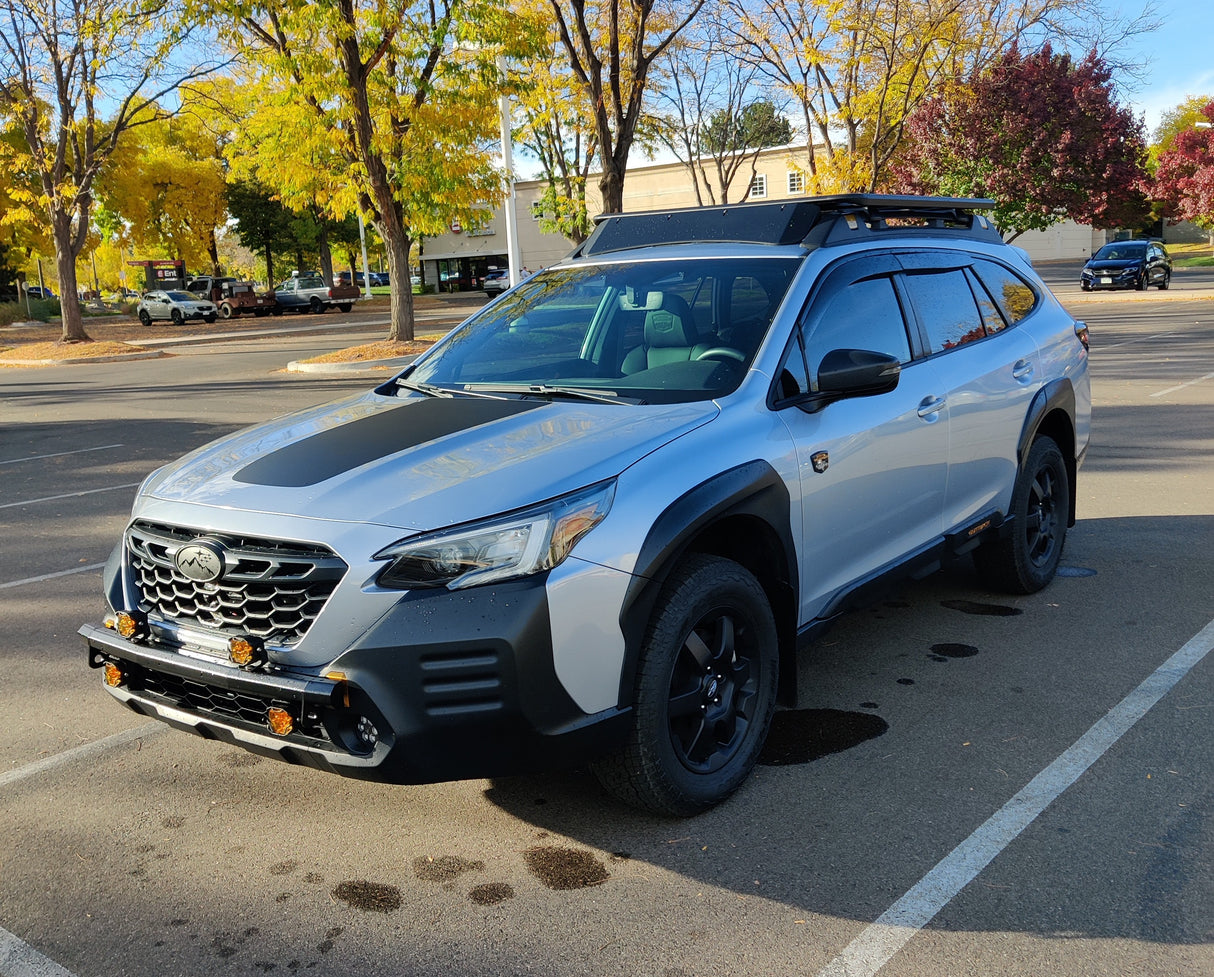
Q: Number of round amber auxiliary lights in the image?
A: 4